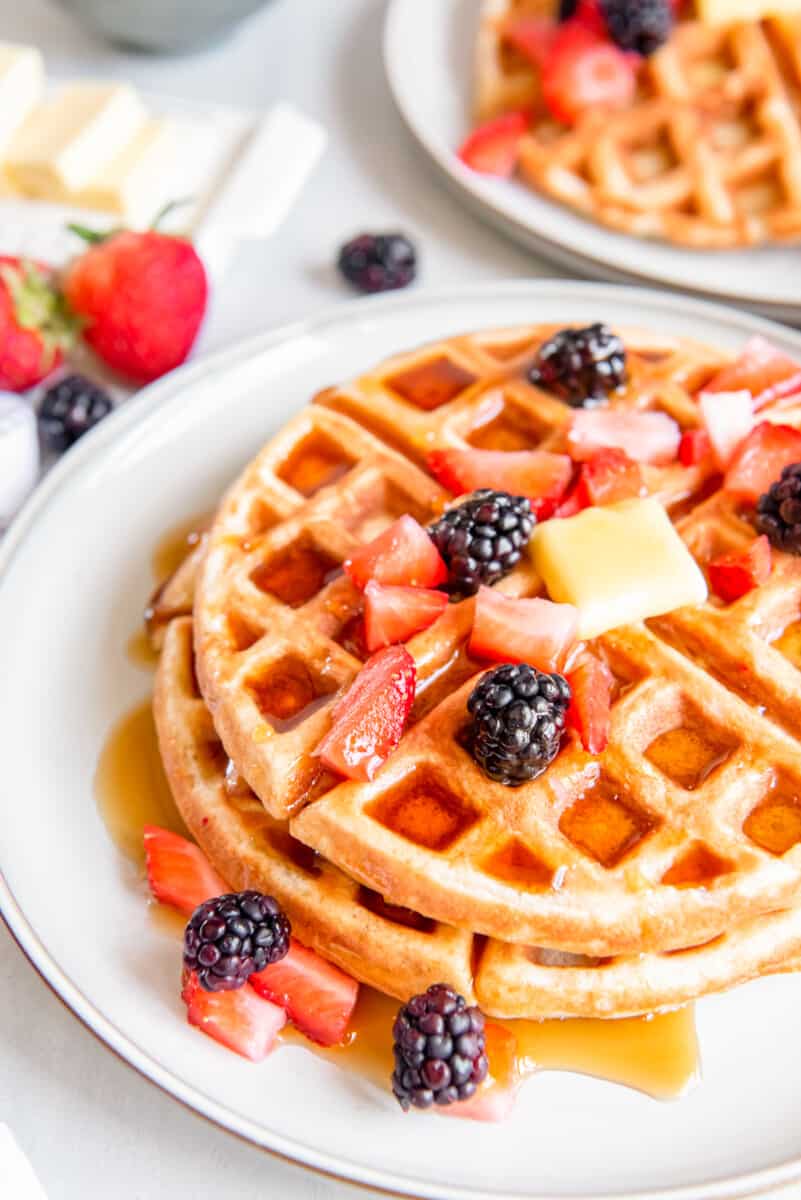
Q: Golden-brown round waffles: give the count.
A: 3